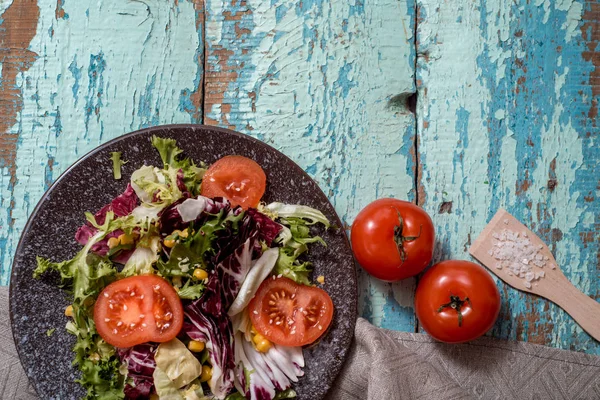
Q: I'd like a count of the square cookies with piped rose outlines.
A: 0